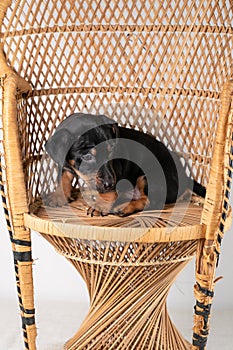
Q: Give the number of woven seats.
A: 1